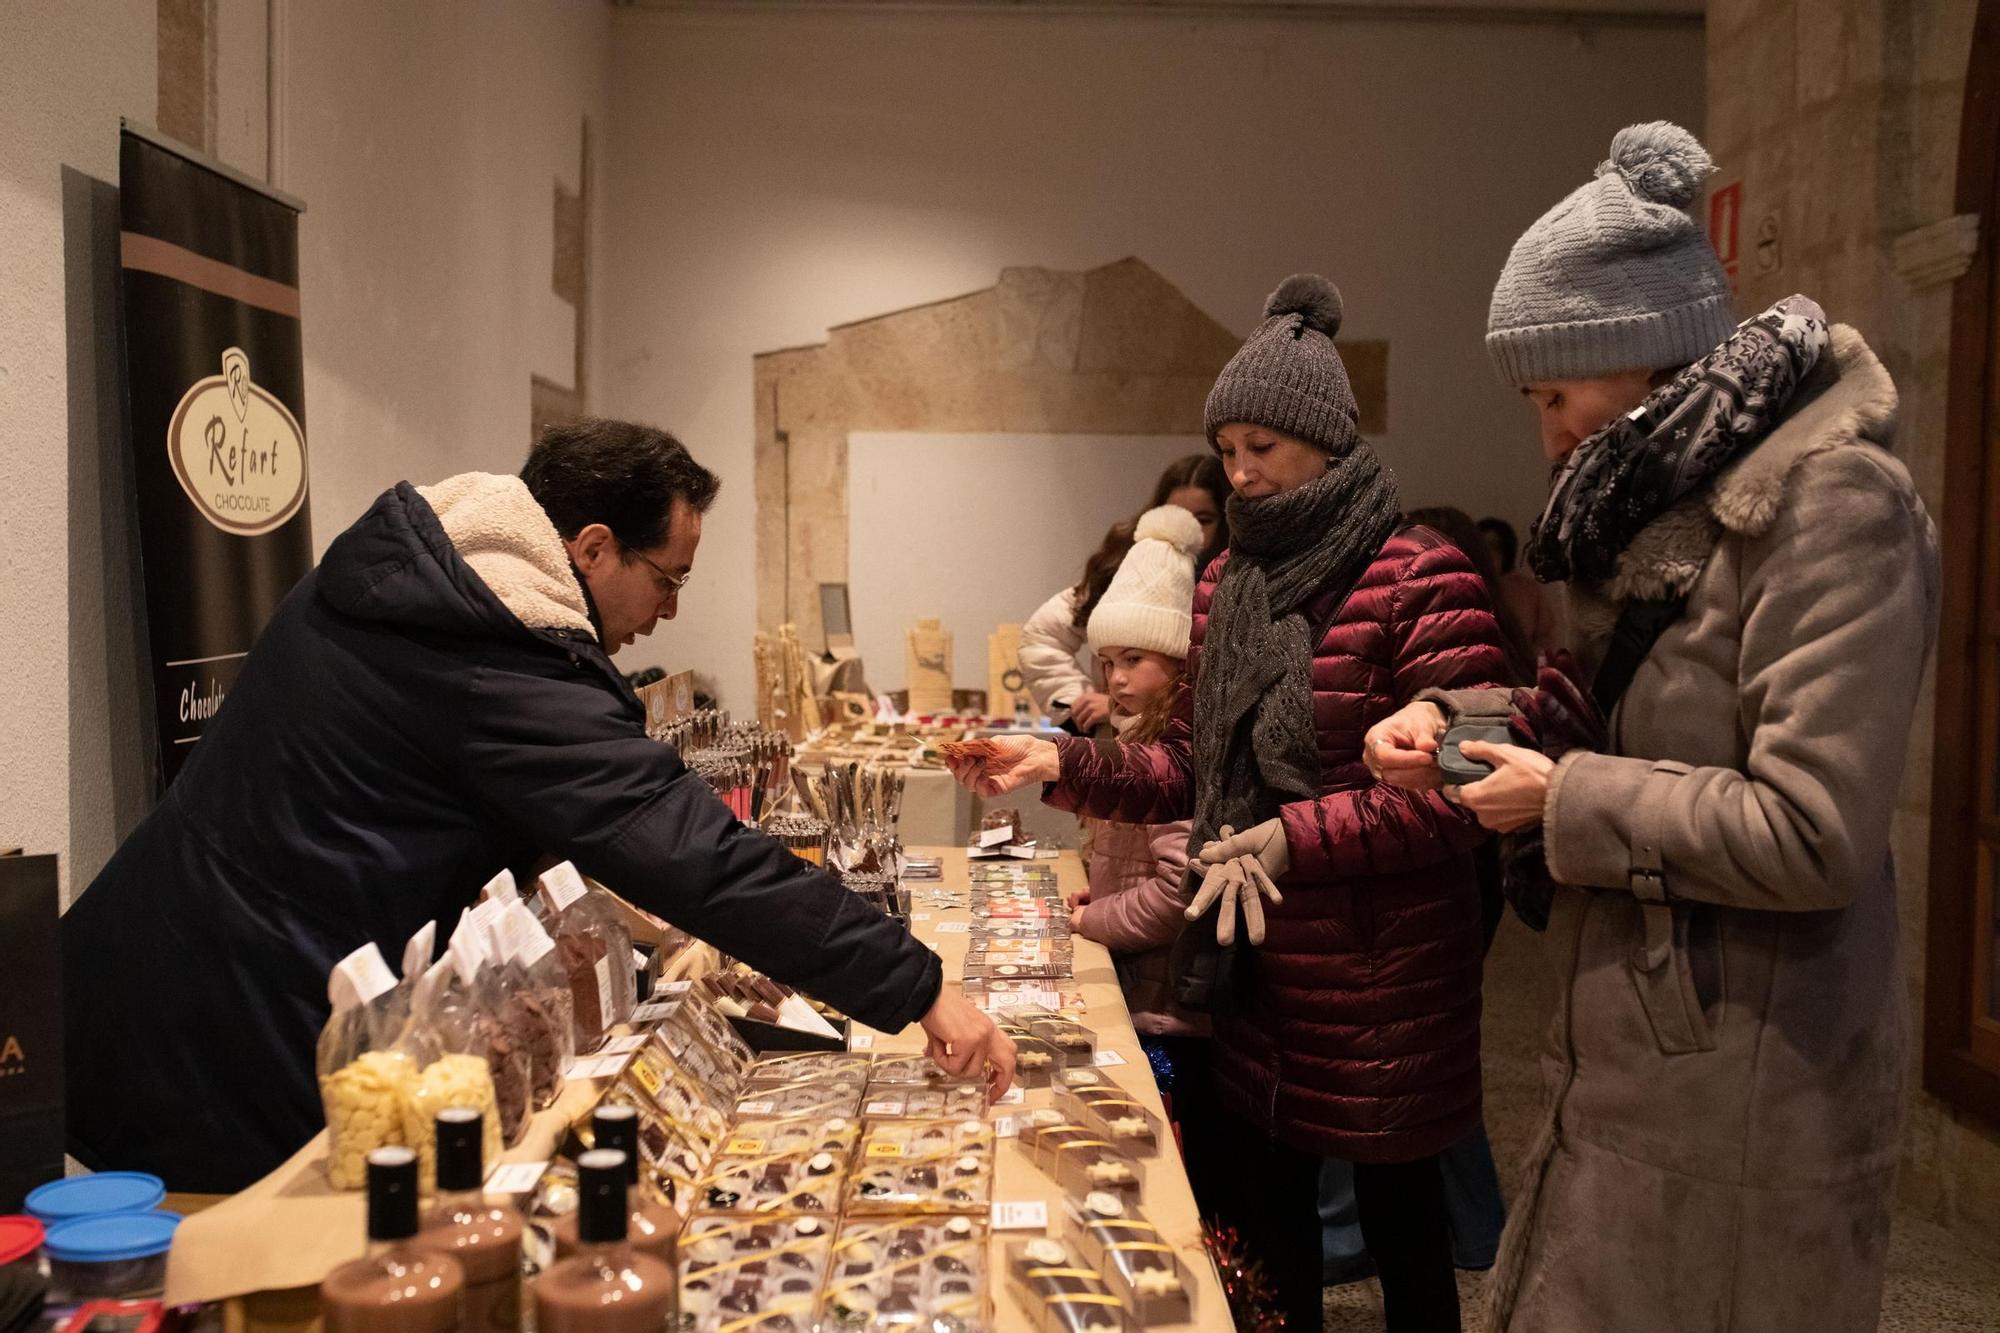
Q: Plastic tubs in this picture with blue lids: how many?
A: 2